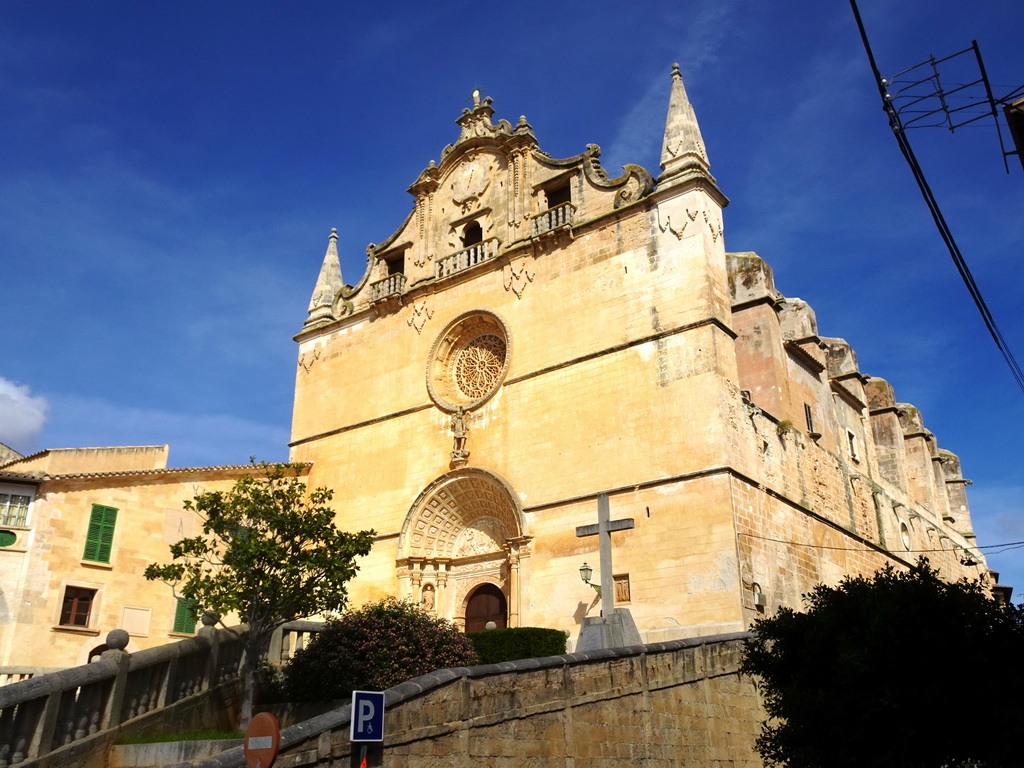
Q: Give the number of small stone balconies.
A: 3